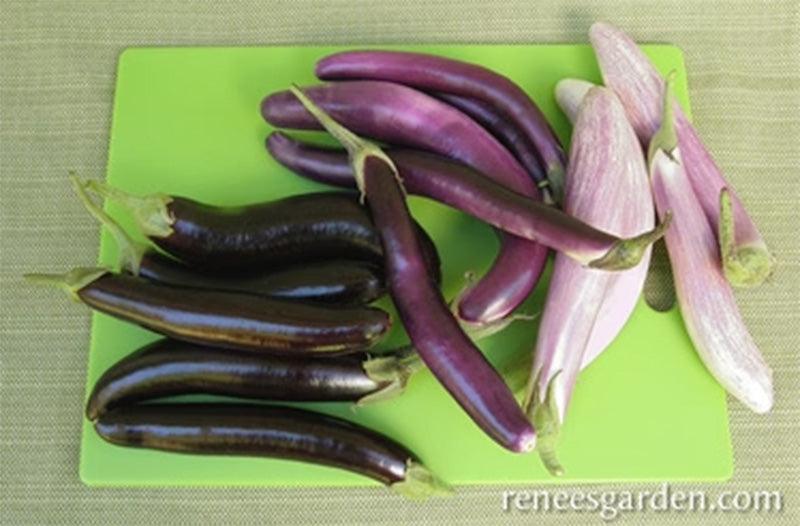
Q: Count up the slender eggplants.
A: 14